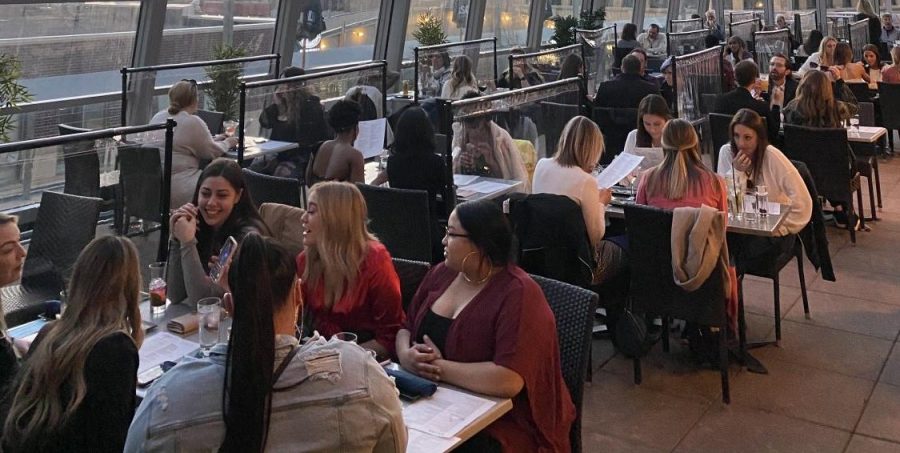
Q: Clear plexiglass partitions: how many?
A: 15